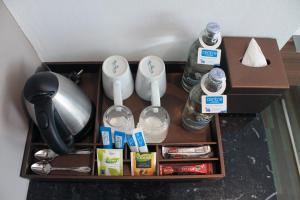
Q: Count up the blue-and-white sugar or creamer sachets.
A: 4